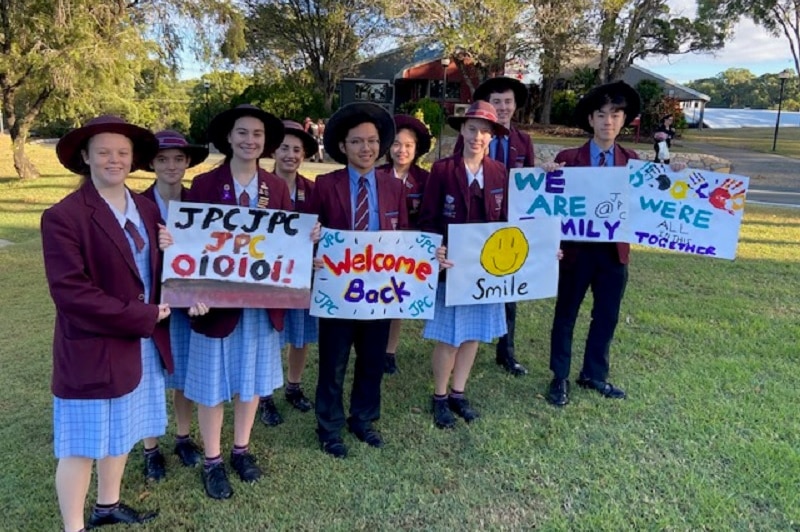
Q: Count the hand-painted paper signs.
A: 5